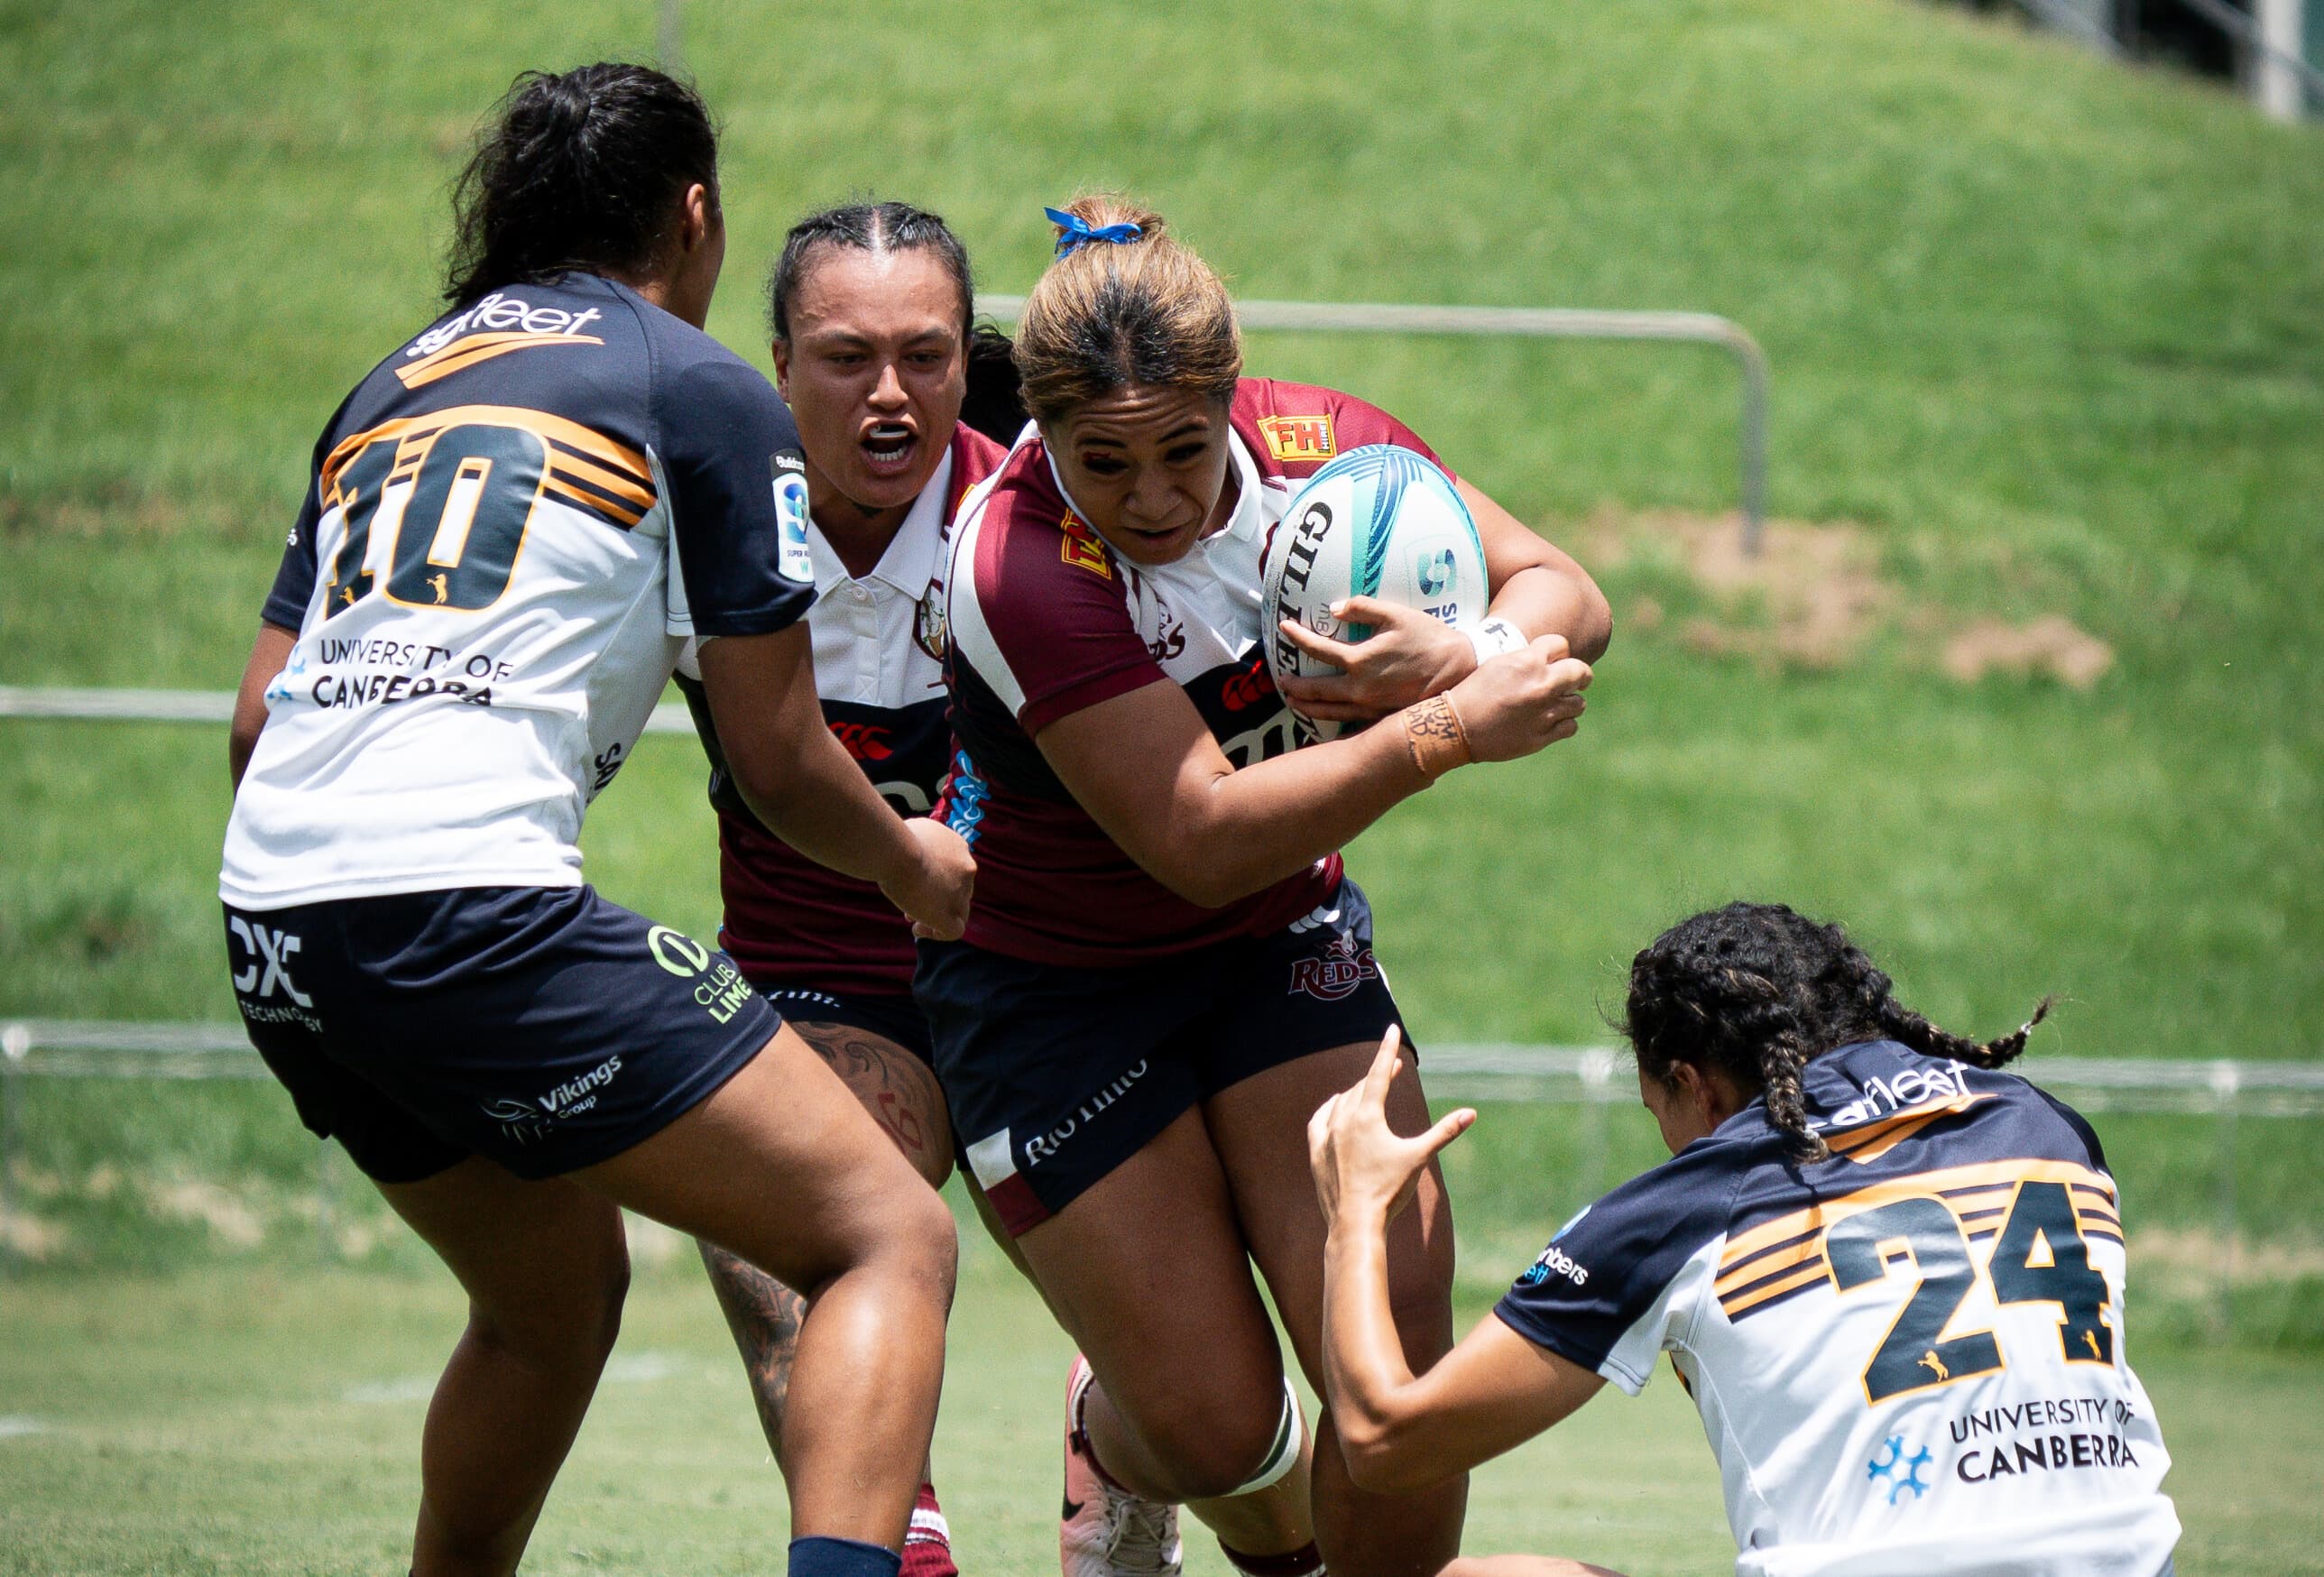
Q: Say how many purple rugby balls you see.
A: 0